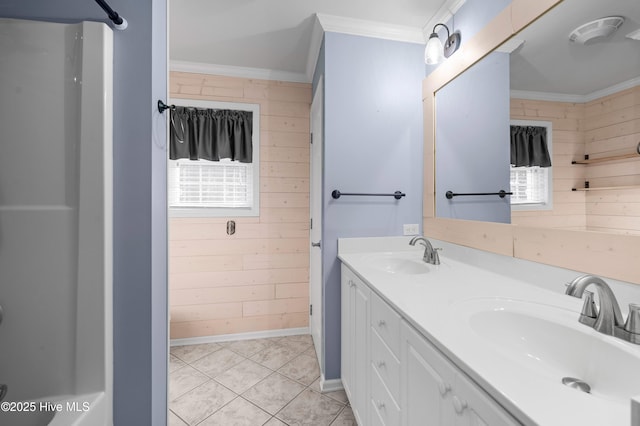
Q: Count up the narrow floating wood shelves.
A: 2